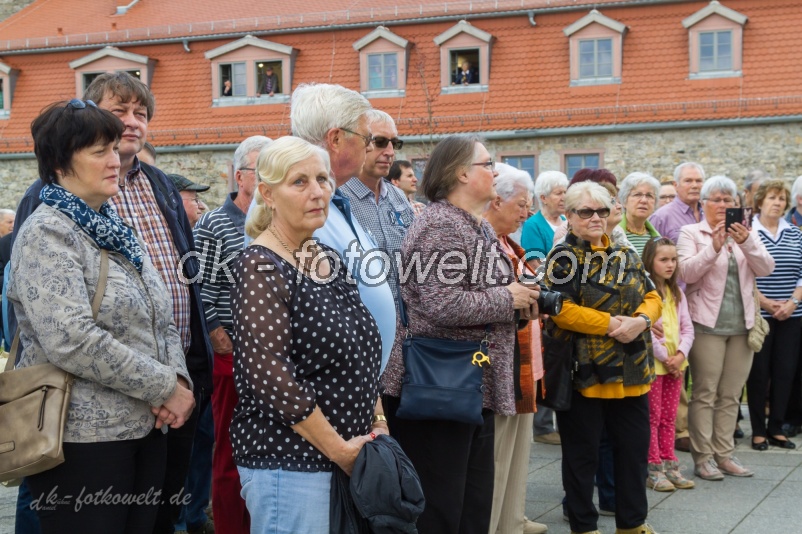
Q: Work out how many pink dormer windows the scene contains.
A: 7